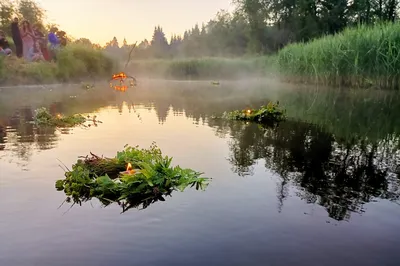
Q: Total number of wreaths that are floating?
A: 3